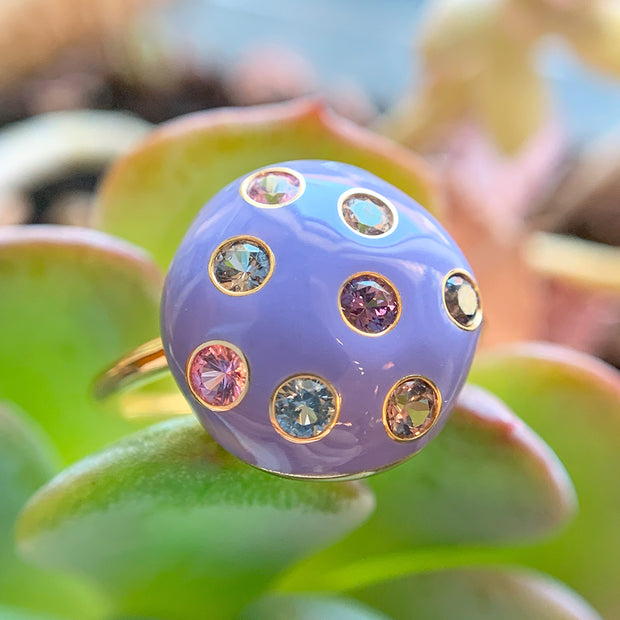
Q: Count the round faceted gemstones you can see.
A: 8